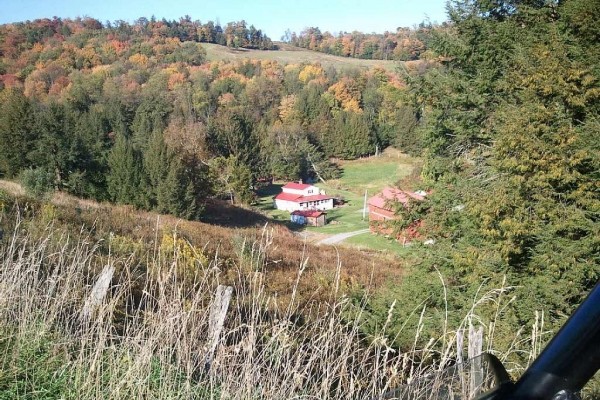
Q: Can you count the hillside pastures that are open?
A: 1